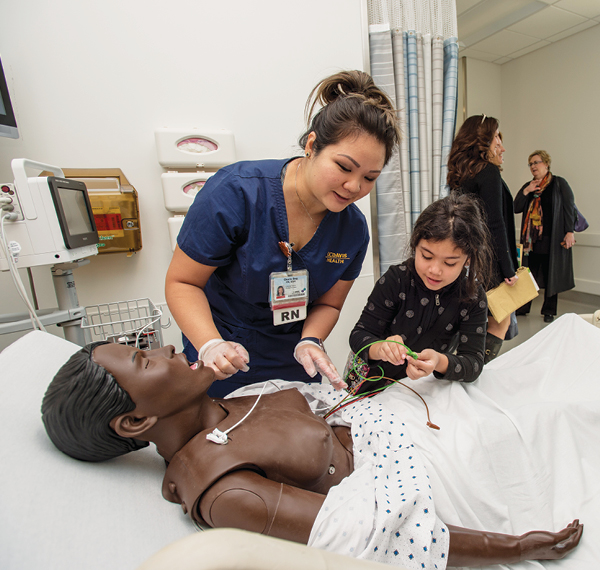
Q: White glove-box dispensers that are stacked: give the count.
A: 3